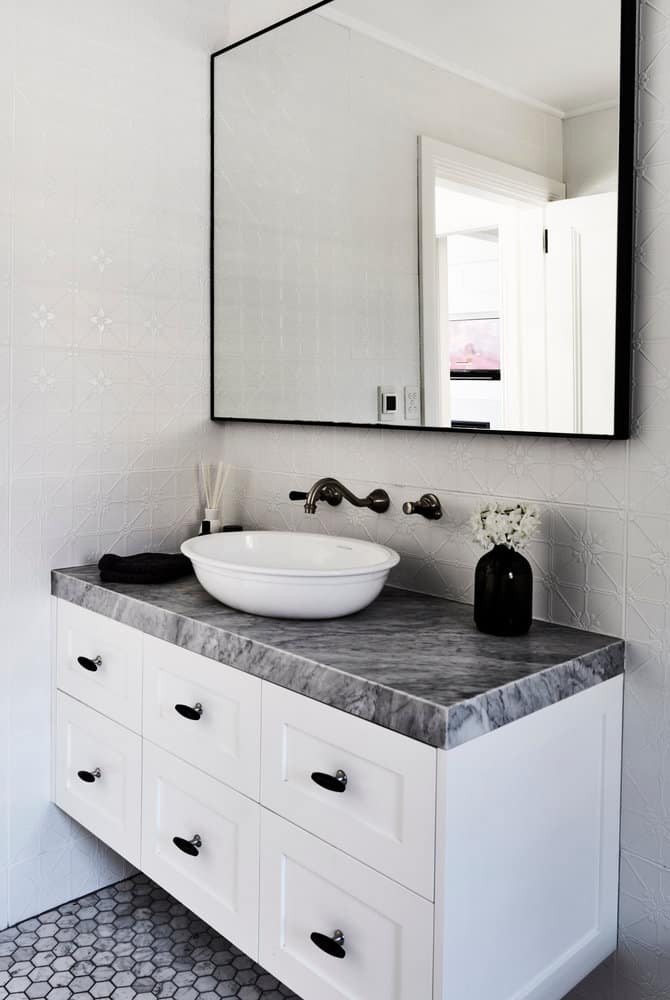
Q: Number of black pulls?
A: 6